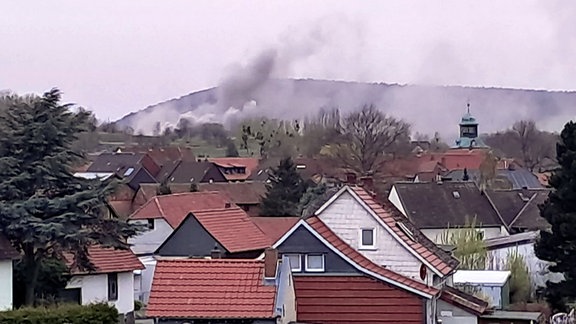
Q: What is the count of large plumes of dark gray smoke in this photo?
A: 1